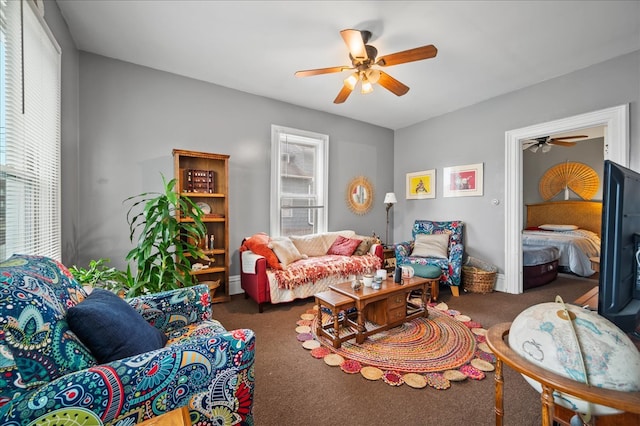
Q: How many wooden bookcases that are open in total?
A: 1